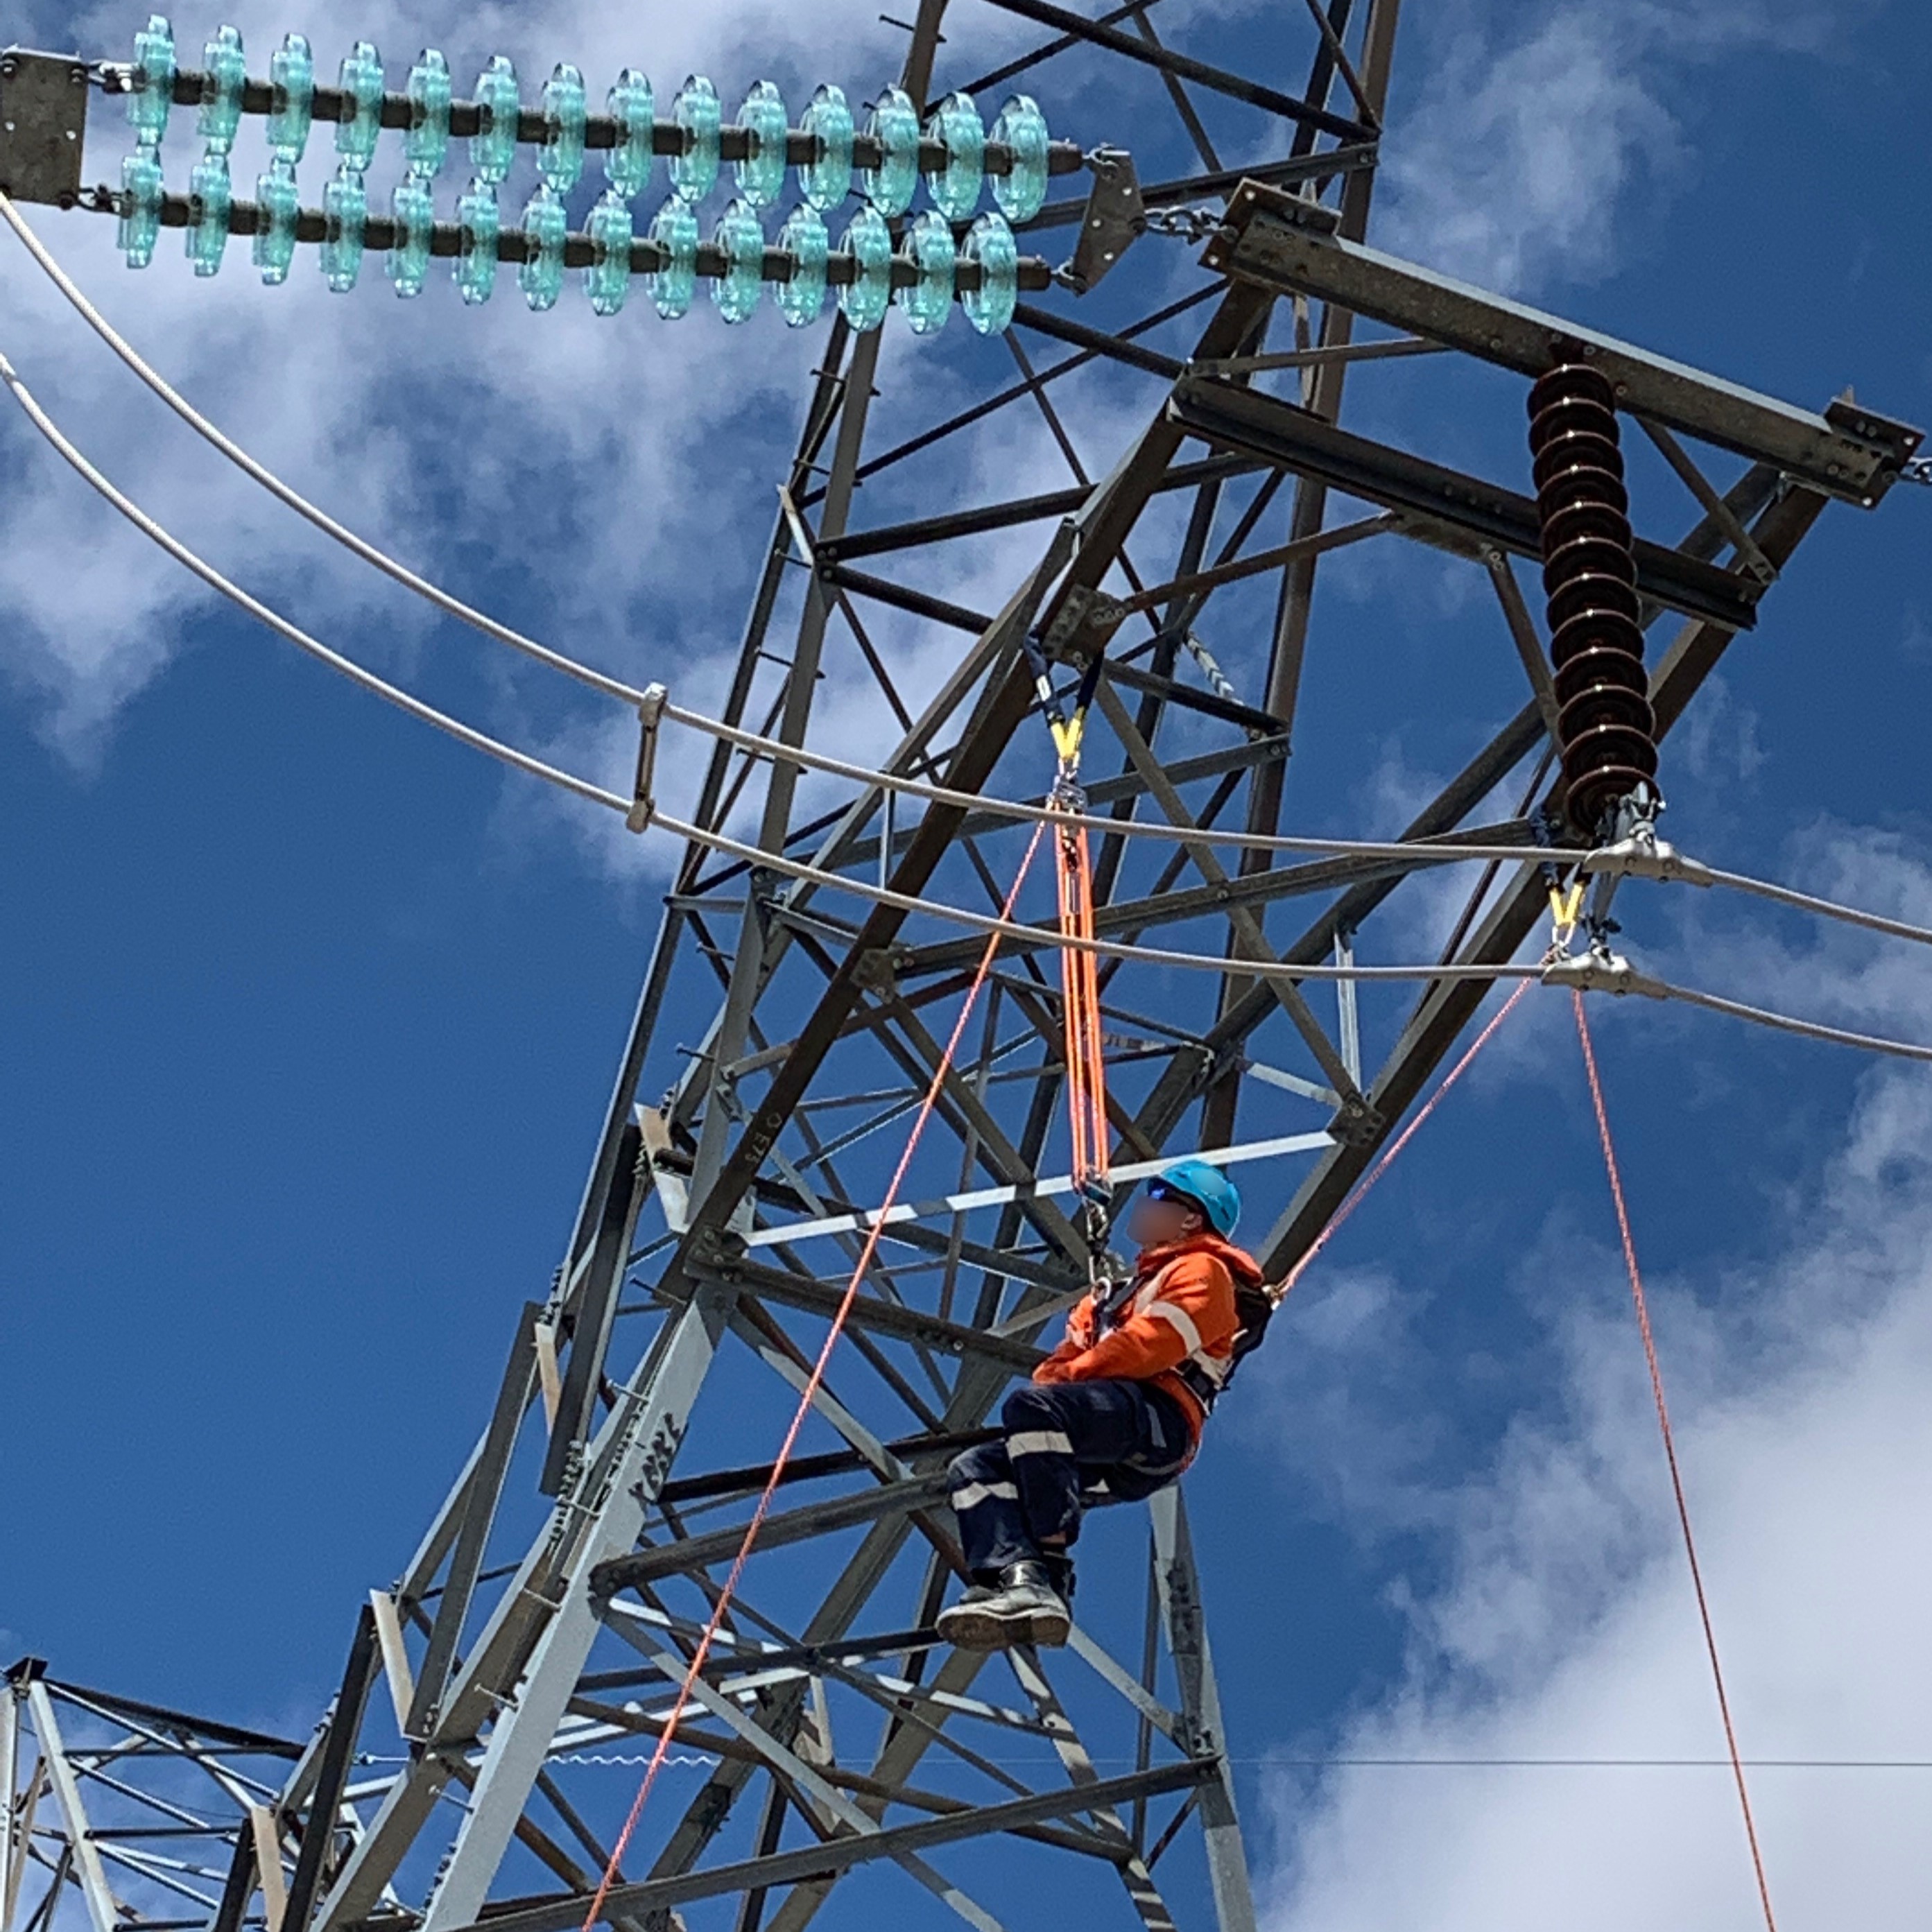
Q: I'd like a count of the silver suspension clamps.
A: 2